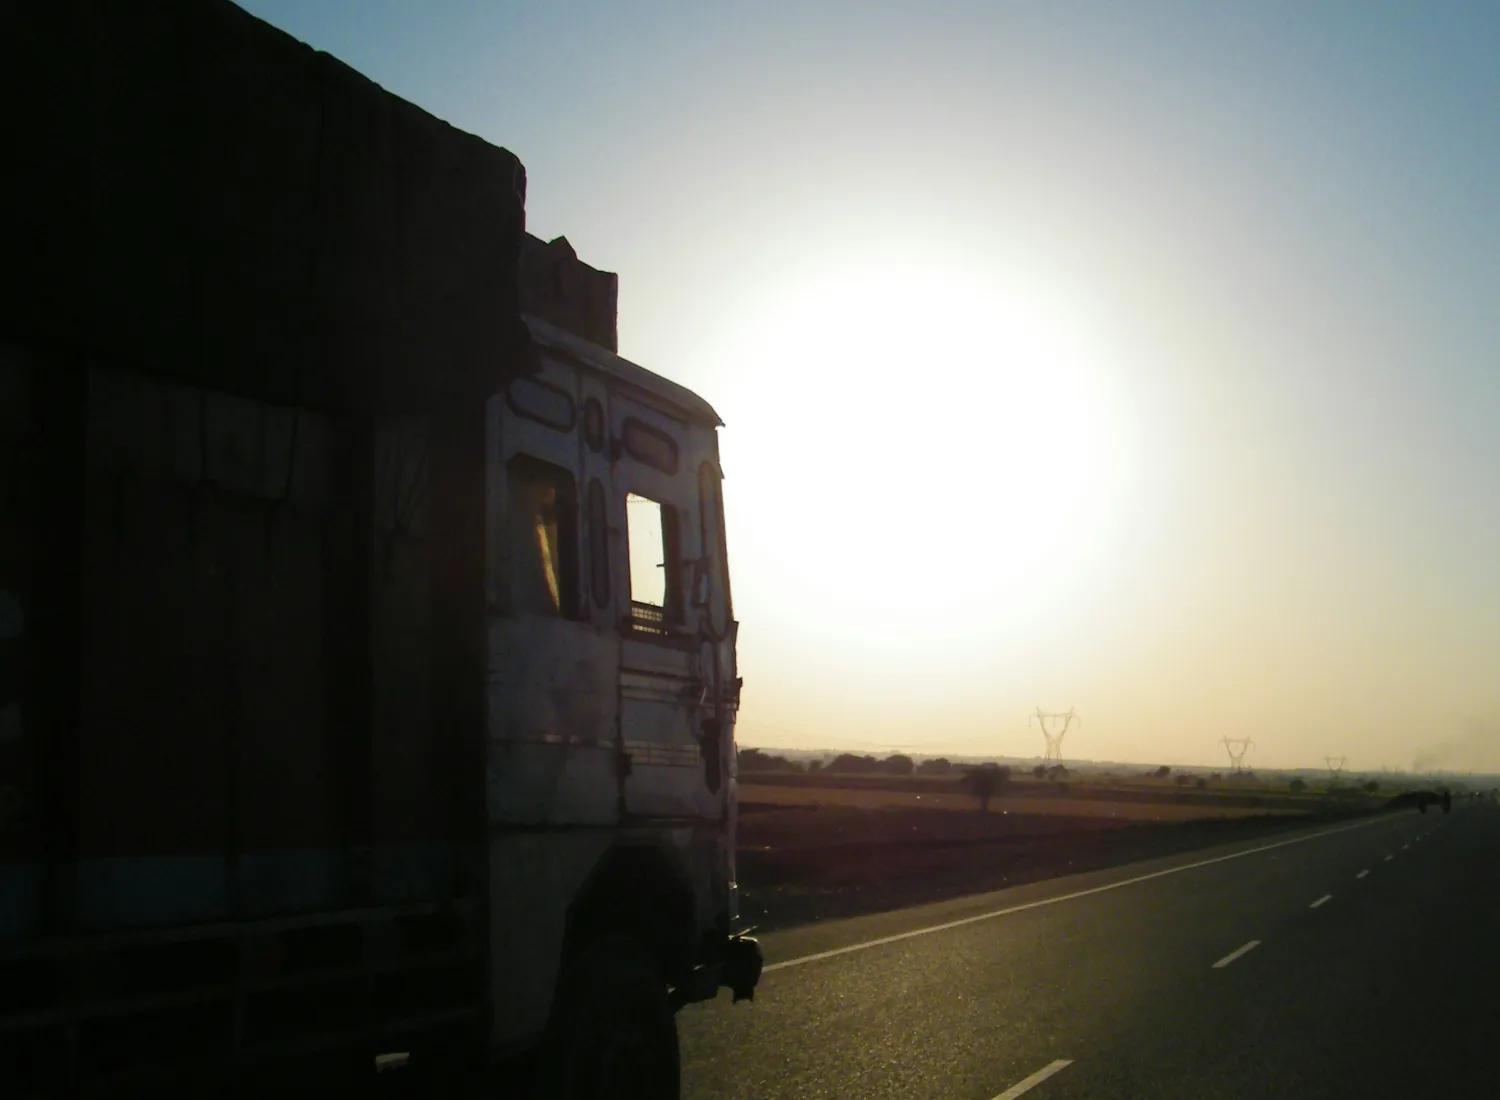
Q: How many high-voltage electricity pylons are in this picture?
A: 3